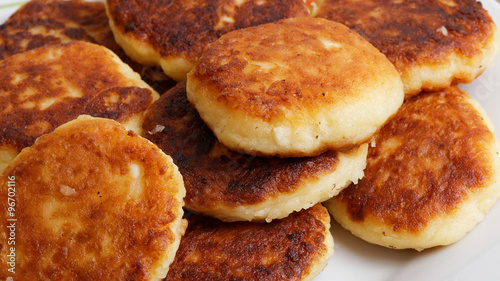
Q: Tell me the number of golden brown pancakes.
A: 9